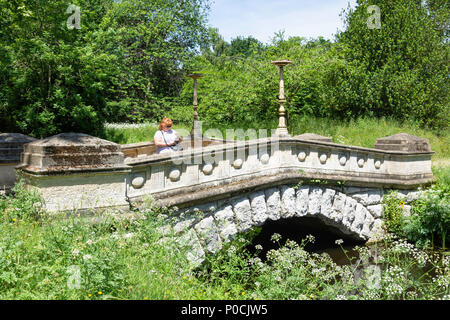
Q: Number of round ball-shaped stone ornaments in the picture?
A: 10